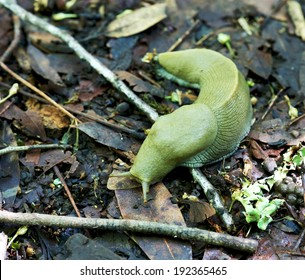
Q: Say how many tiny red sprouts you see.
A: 0